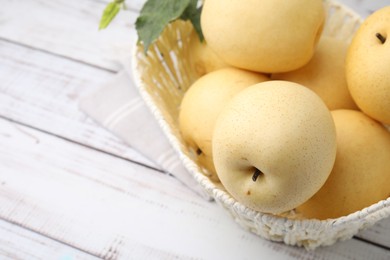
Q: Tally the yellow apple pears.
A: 7